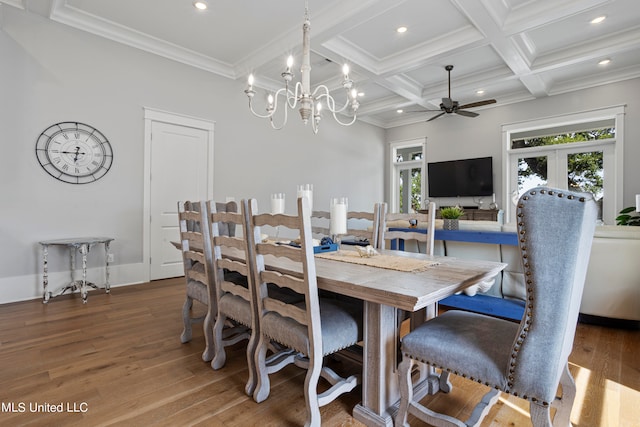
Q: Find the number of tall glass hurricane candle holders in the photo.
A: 3